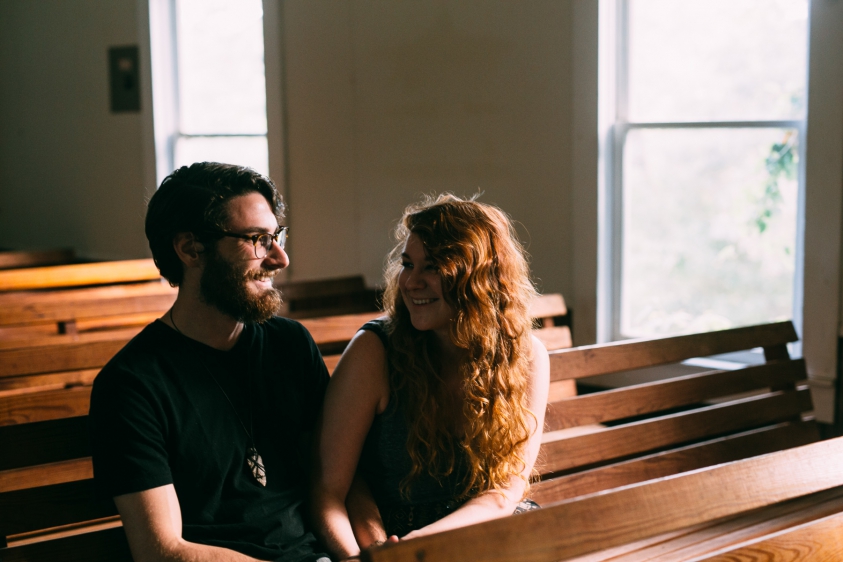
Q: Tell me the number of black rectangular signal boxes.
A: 1